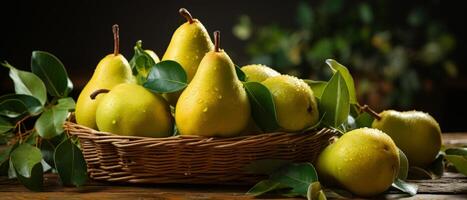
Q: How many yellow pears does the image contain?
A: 9